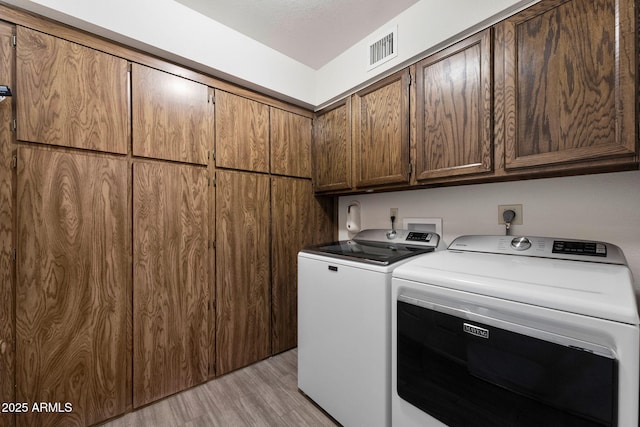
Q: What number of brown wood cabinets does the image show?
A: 12